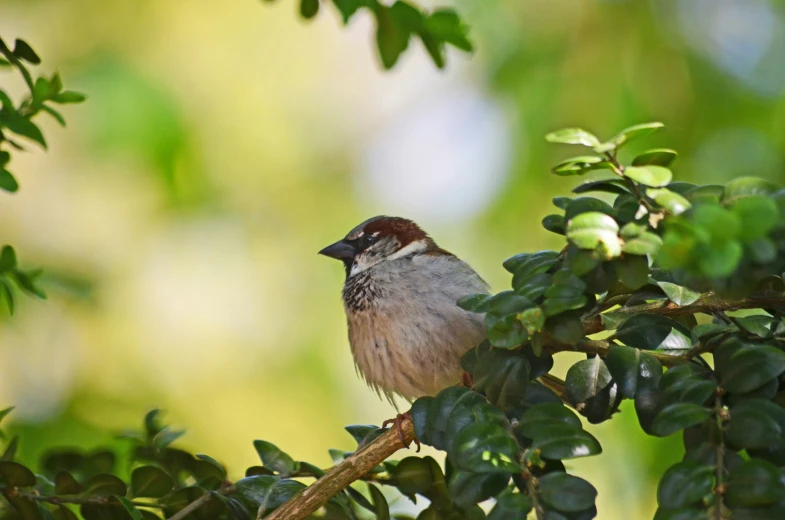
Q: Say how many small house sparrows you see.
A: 1